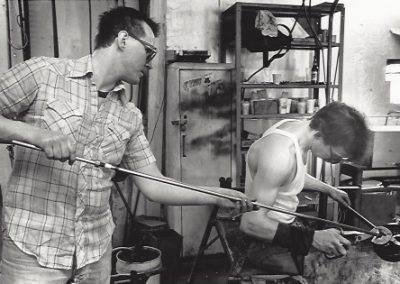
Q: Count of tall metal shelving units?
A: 1